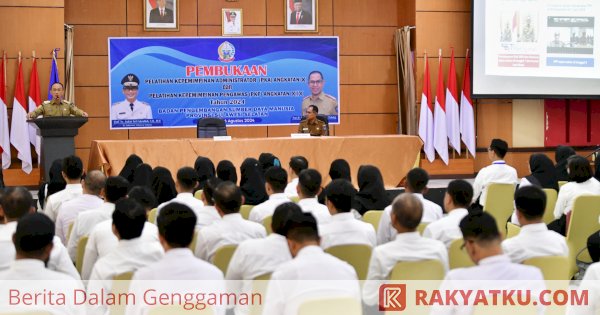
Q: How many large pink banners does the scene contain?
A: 0